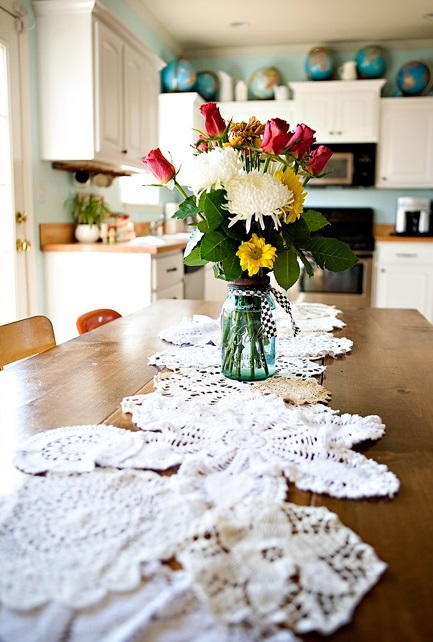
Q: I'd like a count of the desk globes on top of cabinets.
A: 6